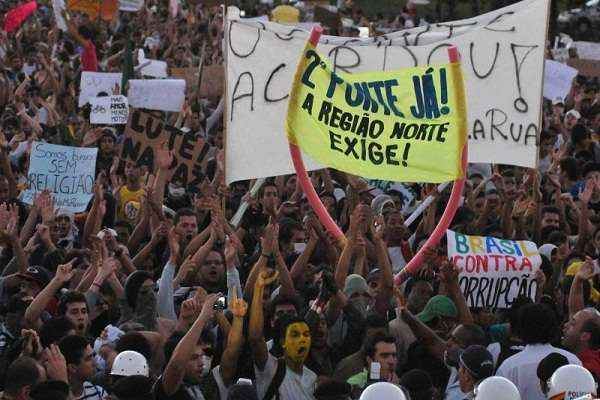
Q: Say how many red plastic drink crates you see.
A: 0